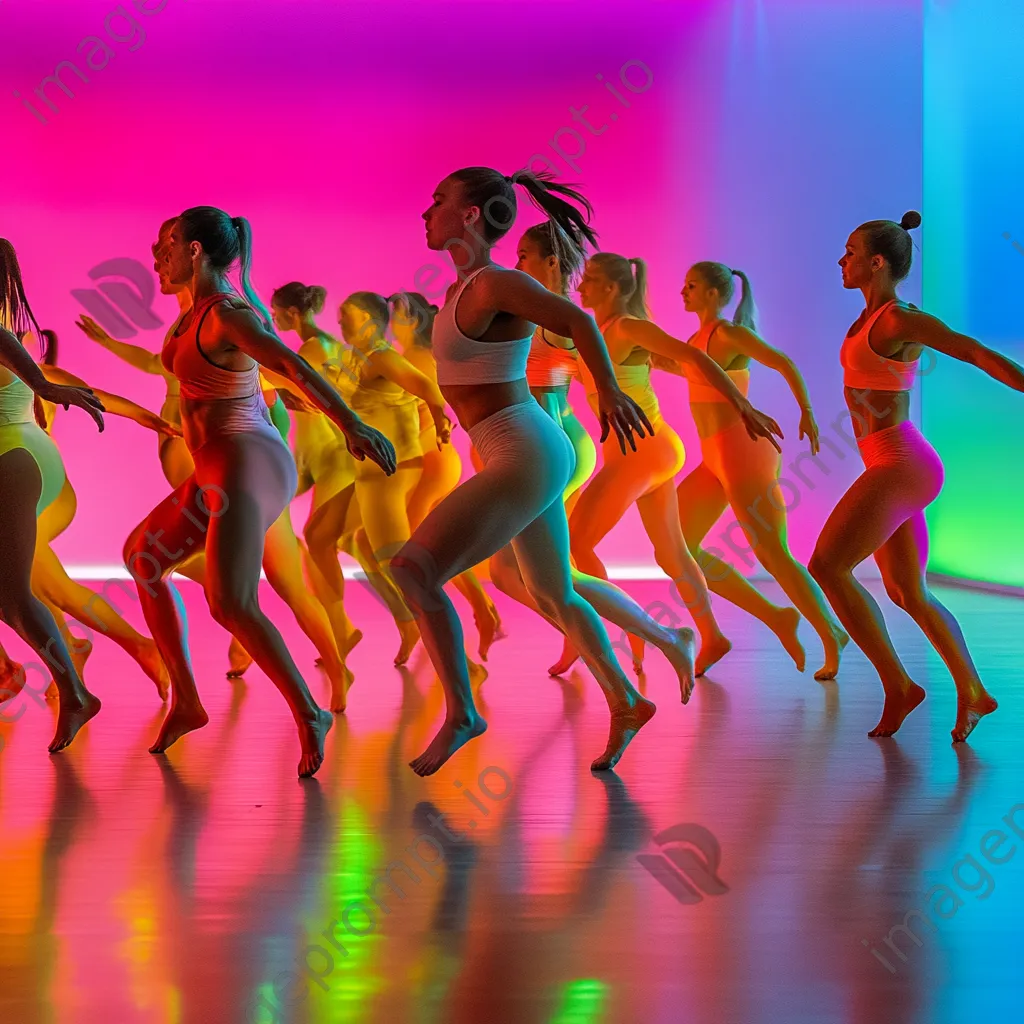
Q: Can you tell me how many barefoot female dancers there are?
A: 12